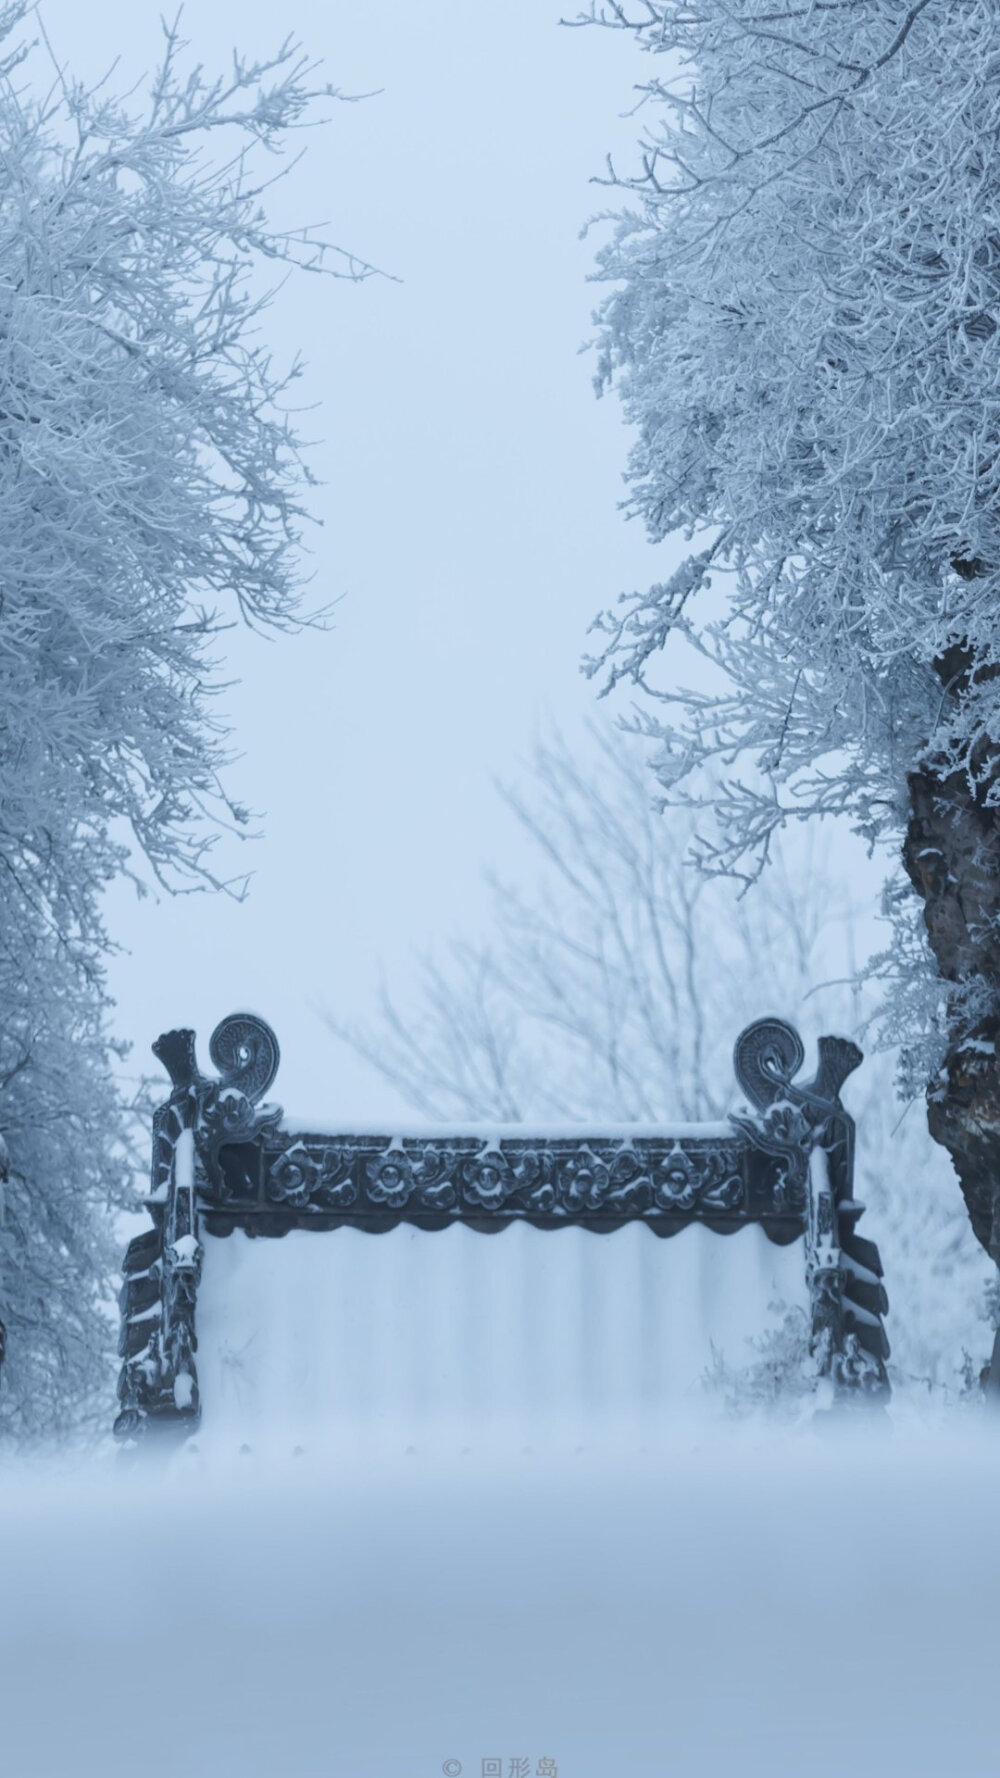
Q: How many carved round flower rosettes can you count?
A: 5